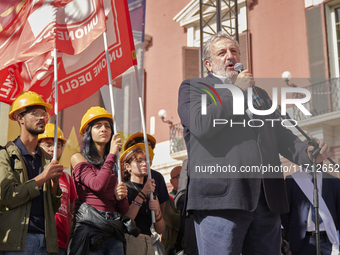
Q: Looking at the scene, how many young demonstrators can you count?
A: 5